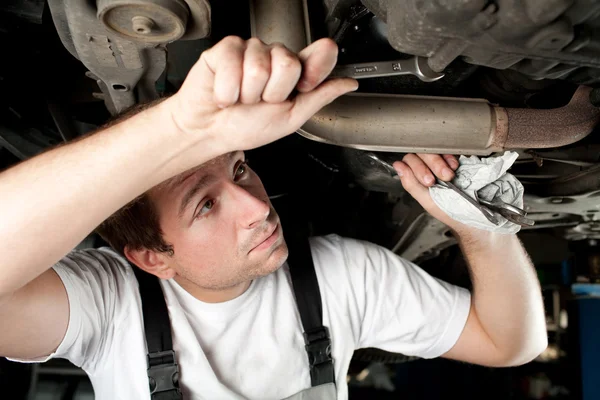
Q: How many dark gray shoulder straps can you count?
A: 2